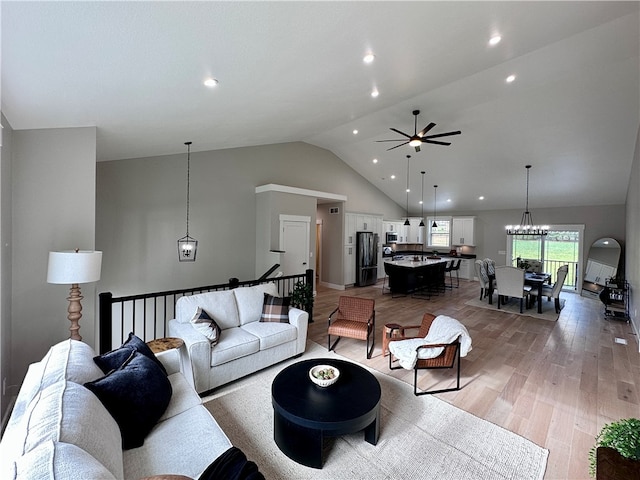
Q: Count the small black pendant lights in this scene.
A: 3